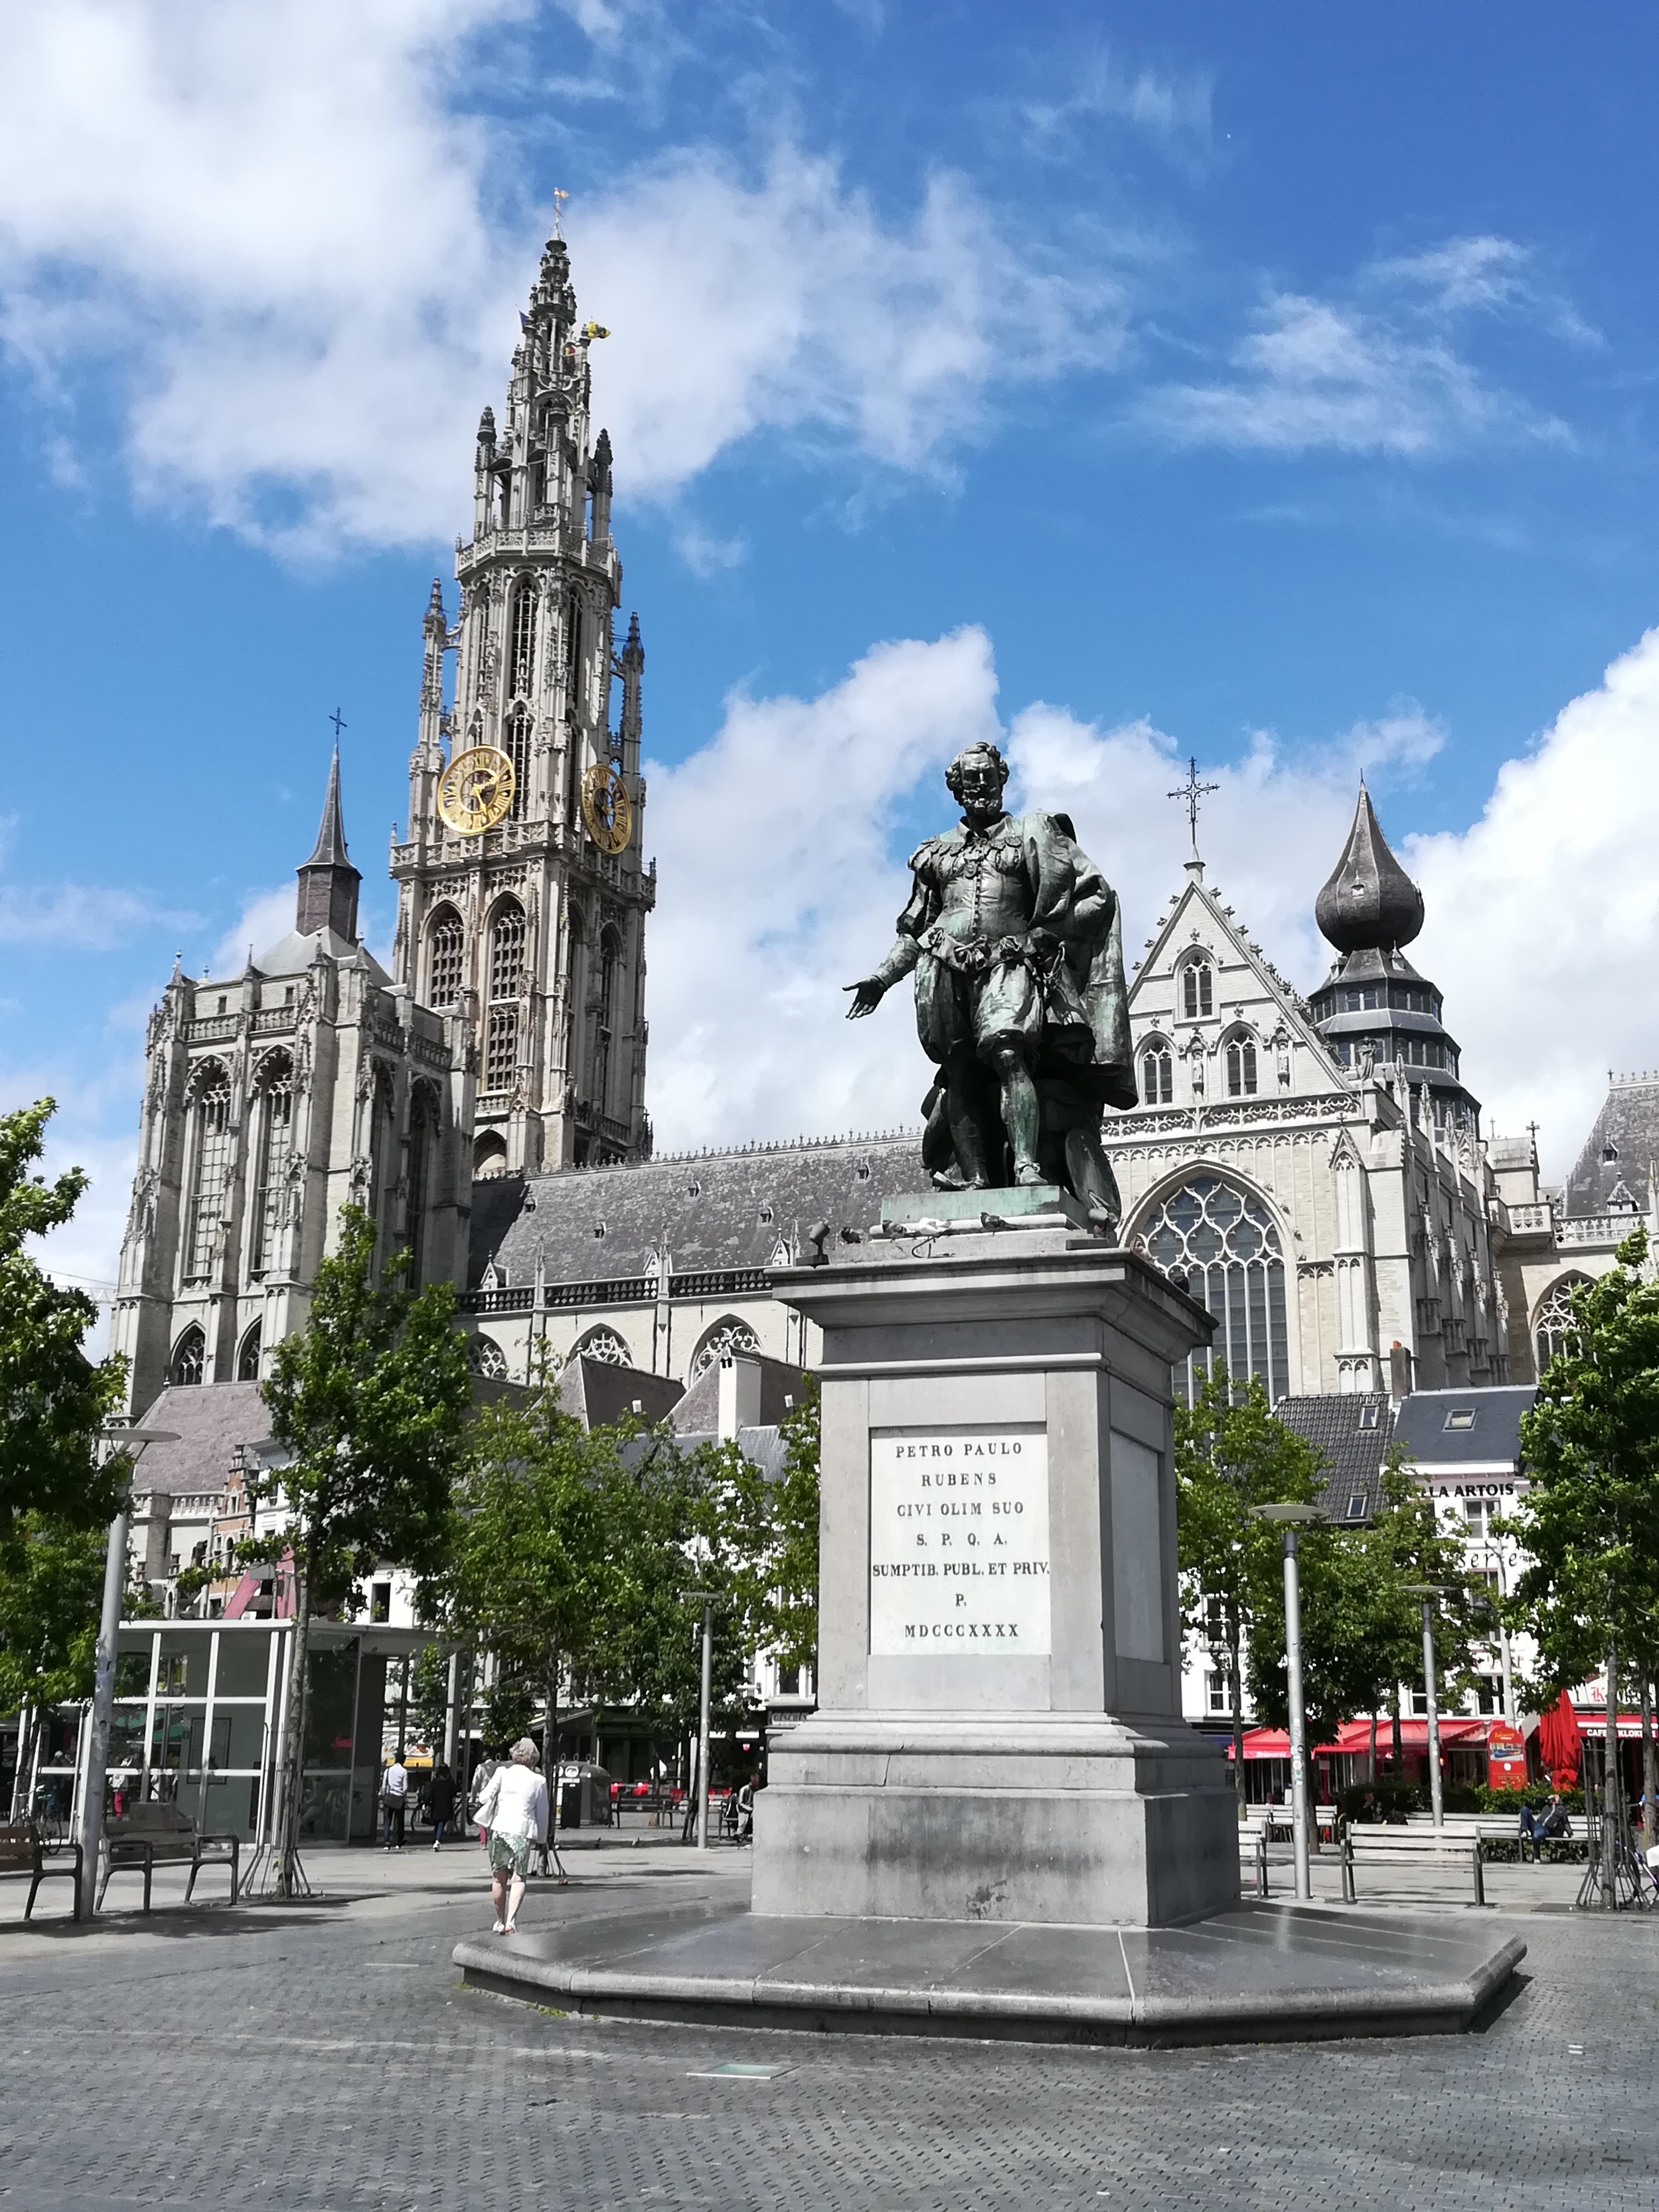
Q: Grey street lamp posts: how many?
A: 4